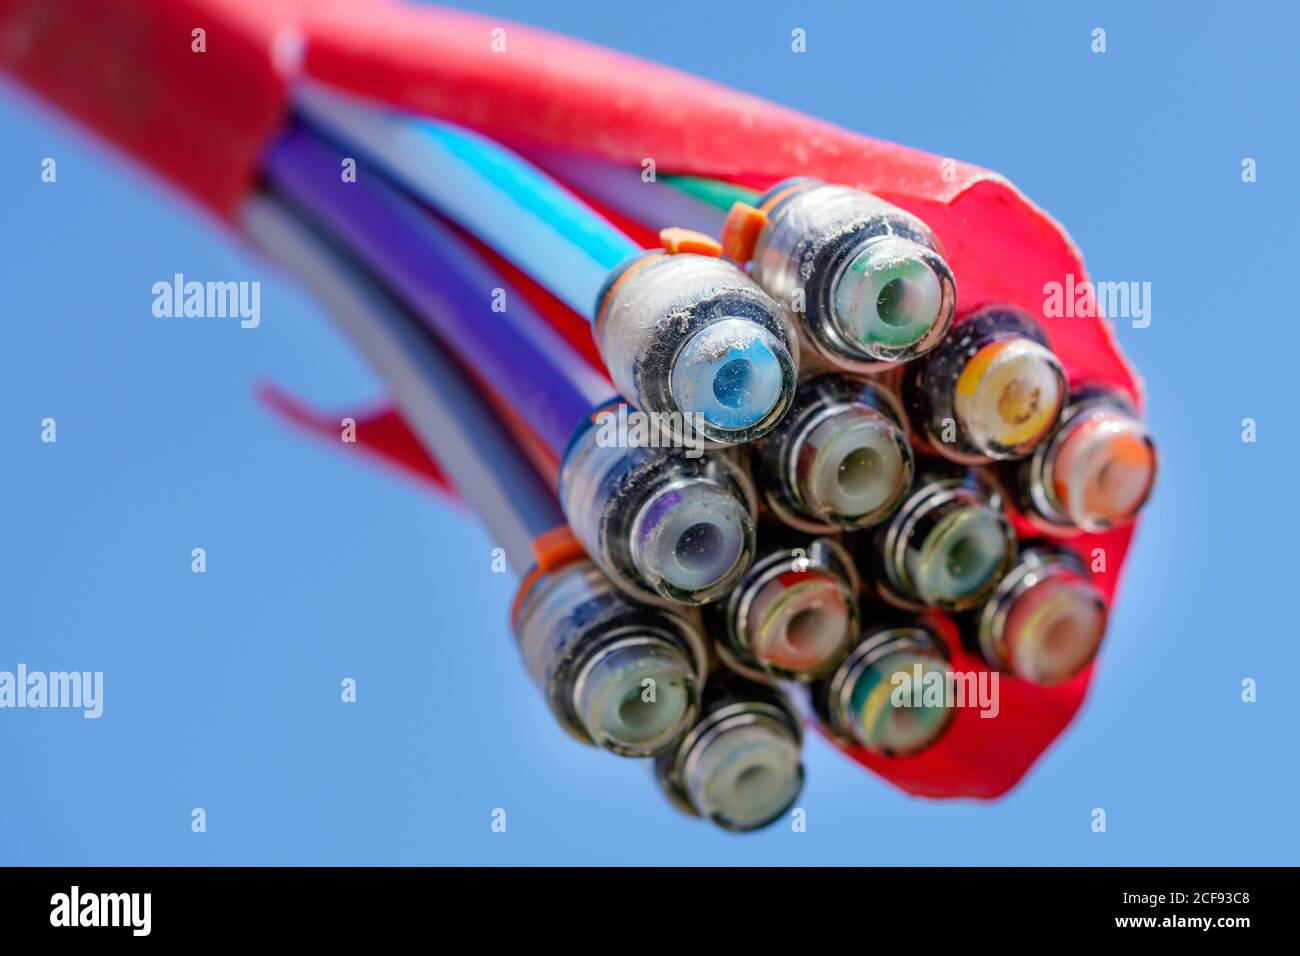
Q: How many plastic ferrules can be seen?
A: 12